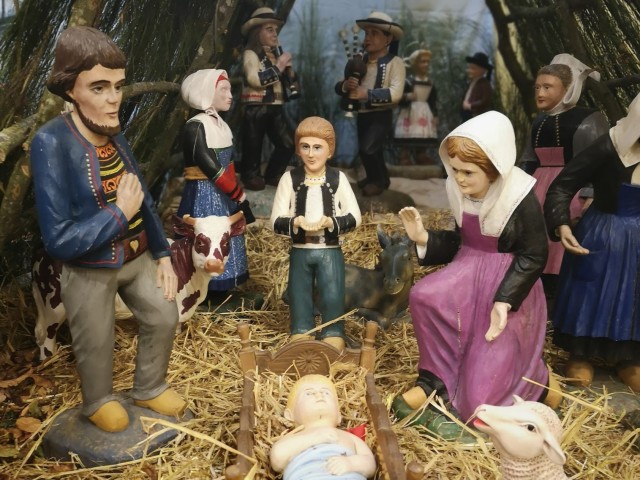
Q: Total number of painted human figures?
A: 11